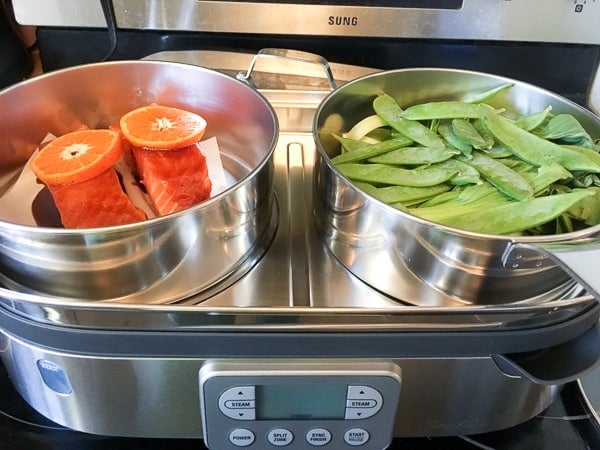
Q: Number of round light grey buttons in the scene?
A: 4